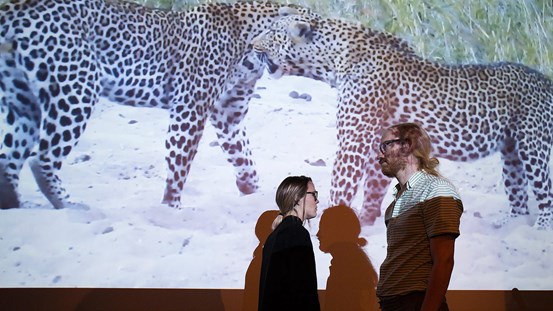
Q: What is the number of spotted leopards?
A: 2